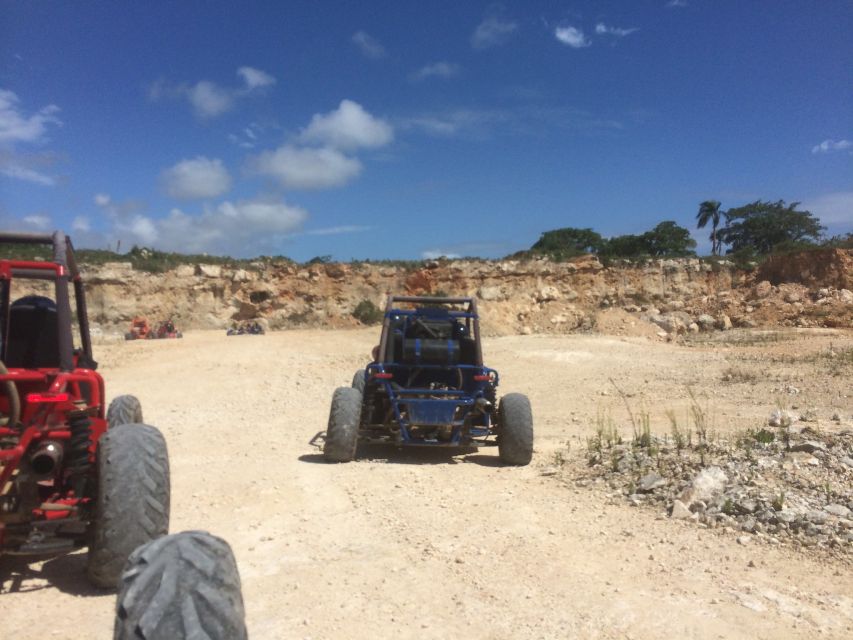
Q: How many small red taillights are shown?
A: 3